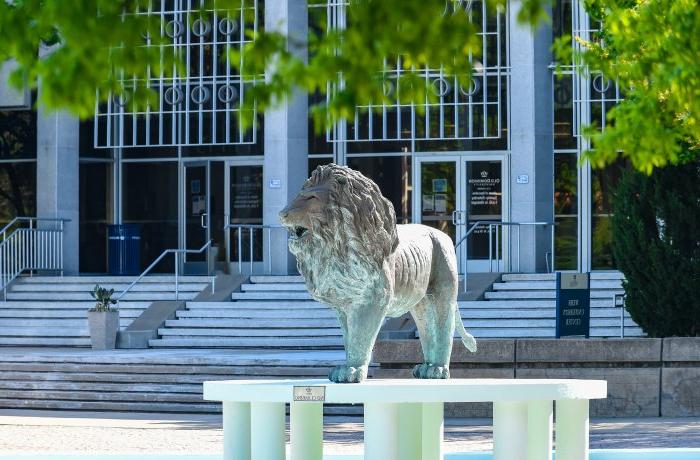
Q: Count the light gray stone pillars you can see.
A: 3